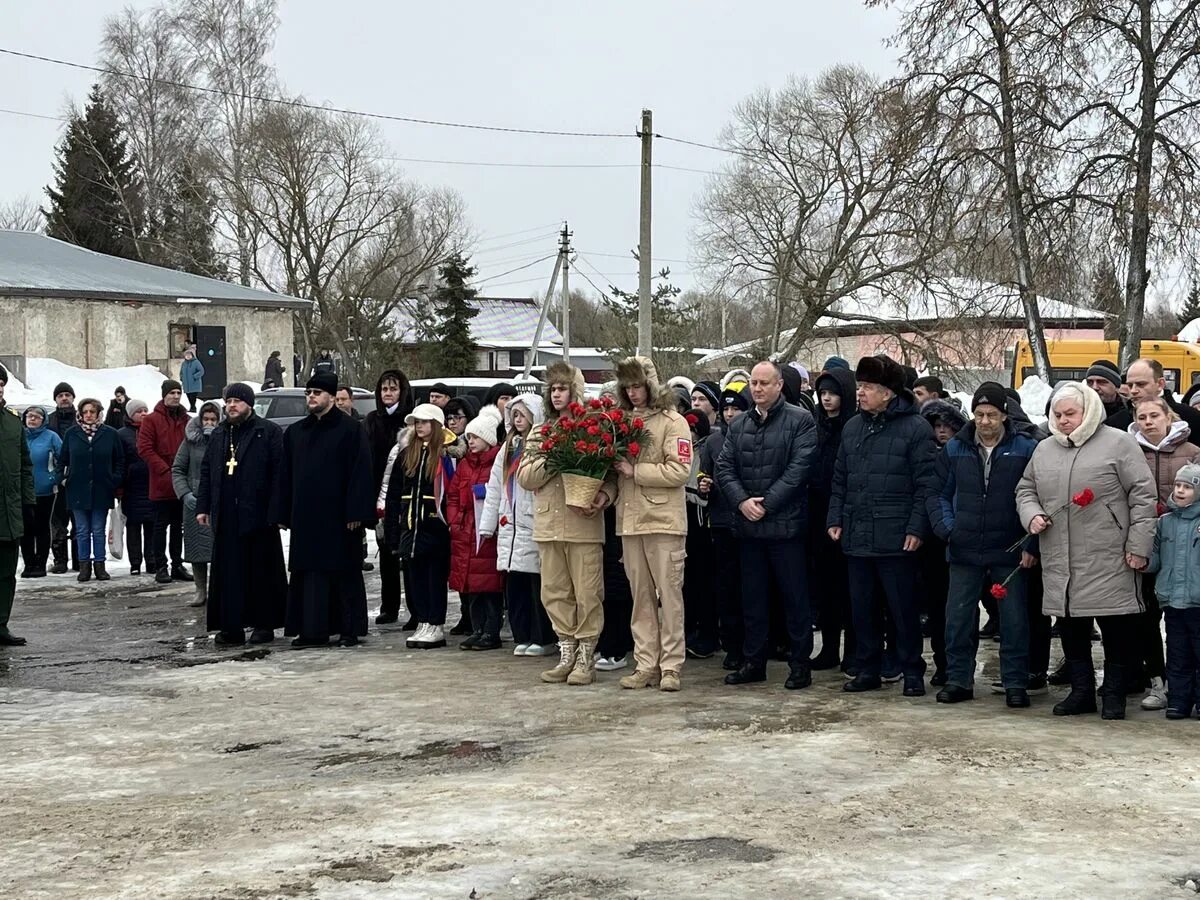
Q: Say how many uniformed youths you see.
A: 2